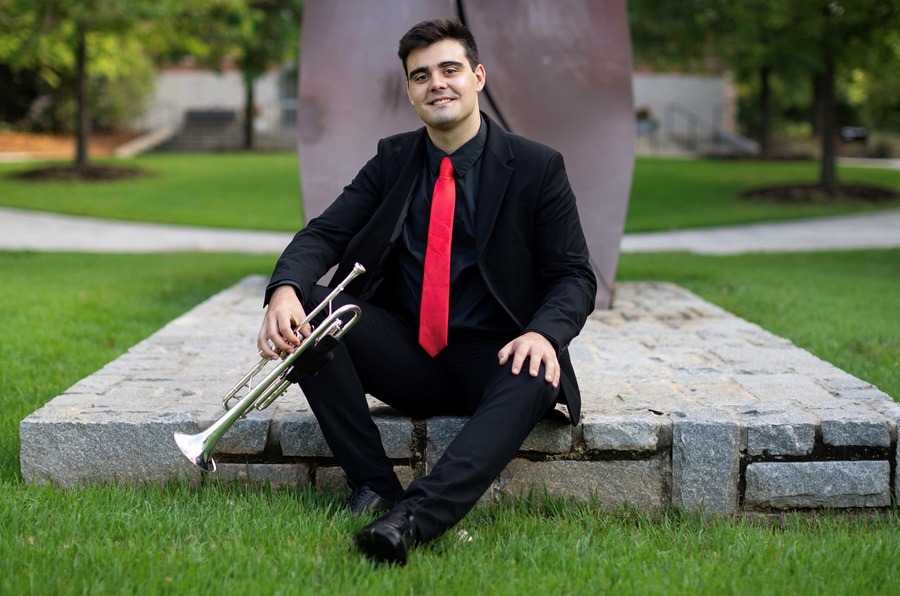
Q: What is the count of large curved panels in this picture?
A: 2